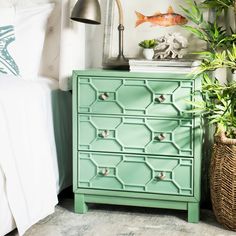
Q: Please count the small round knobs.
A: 6